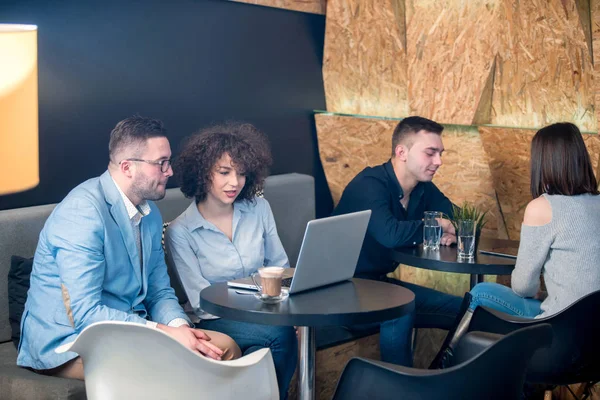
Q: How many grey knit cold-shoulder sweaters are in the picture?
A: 1